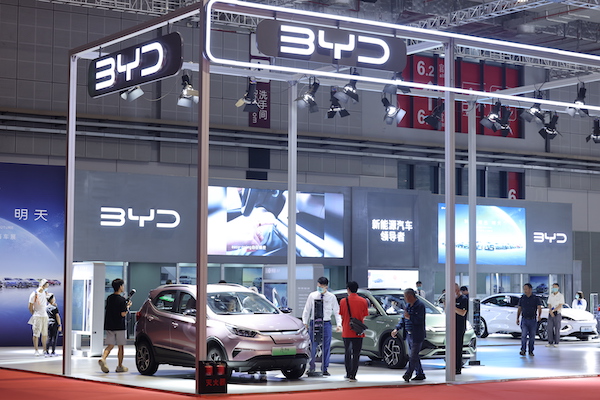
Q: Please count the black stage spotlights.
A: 15